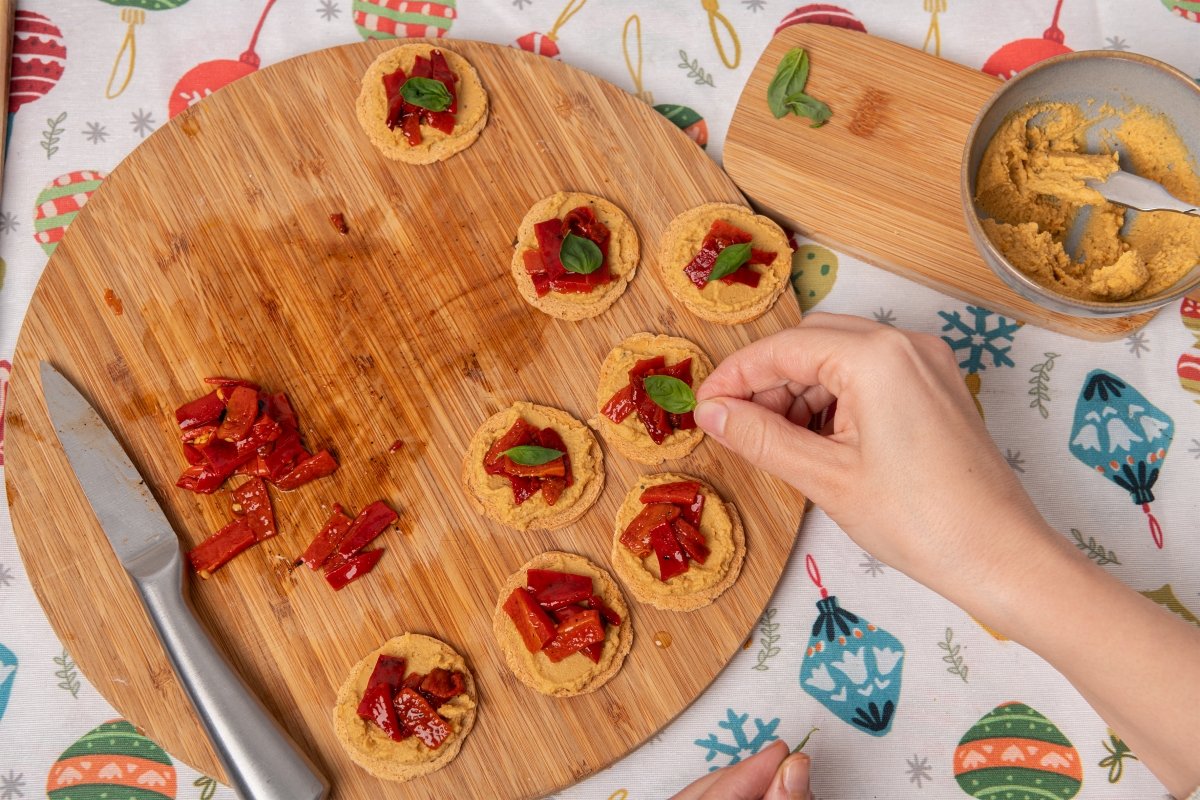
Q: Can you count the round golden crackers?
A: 8